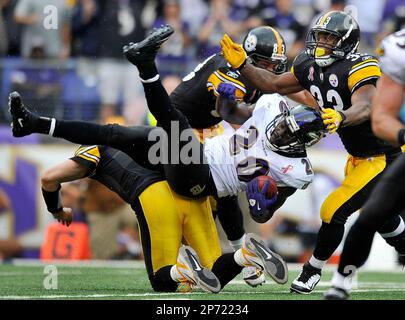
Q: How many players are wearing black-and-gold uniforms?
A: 3